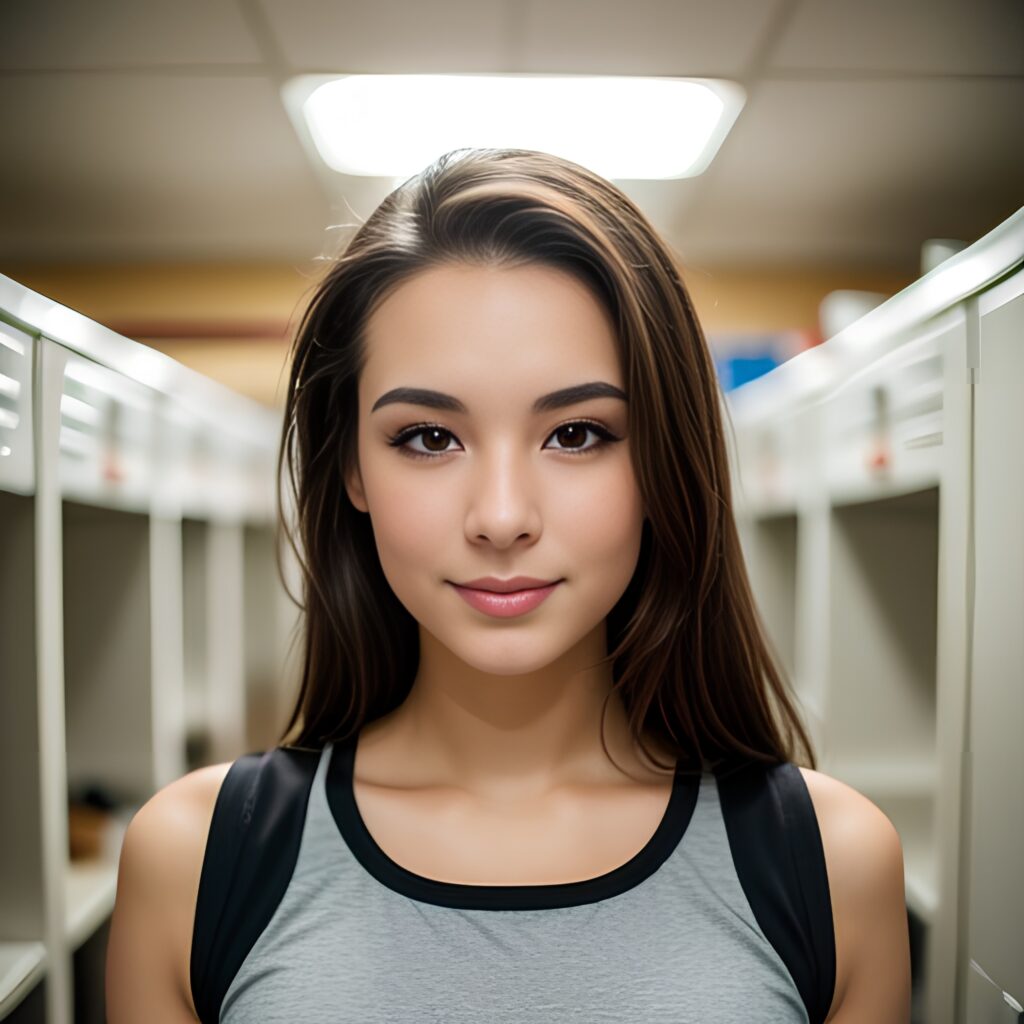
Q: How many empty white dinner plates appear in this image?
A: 0